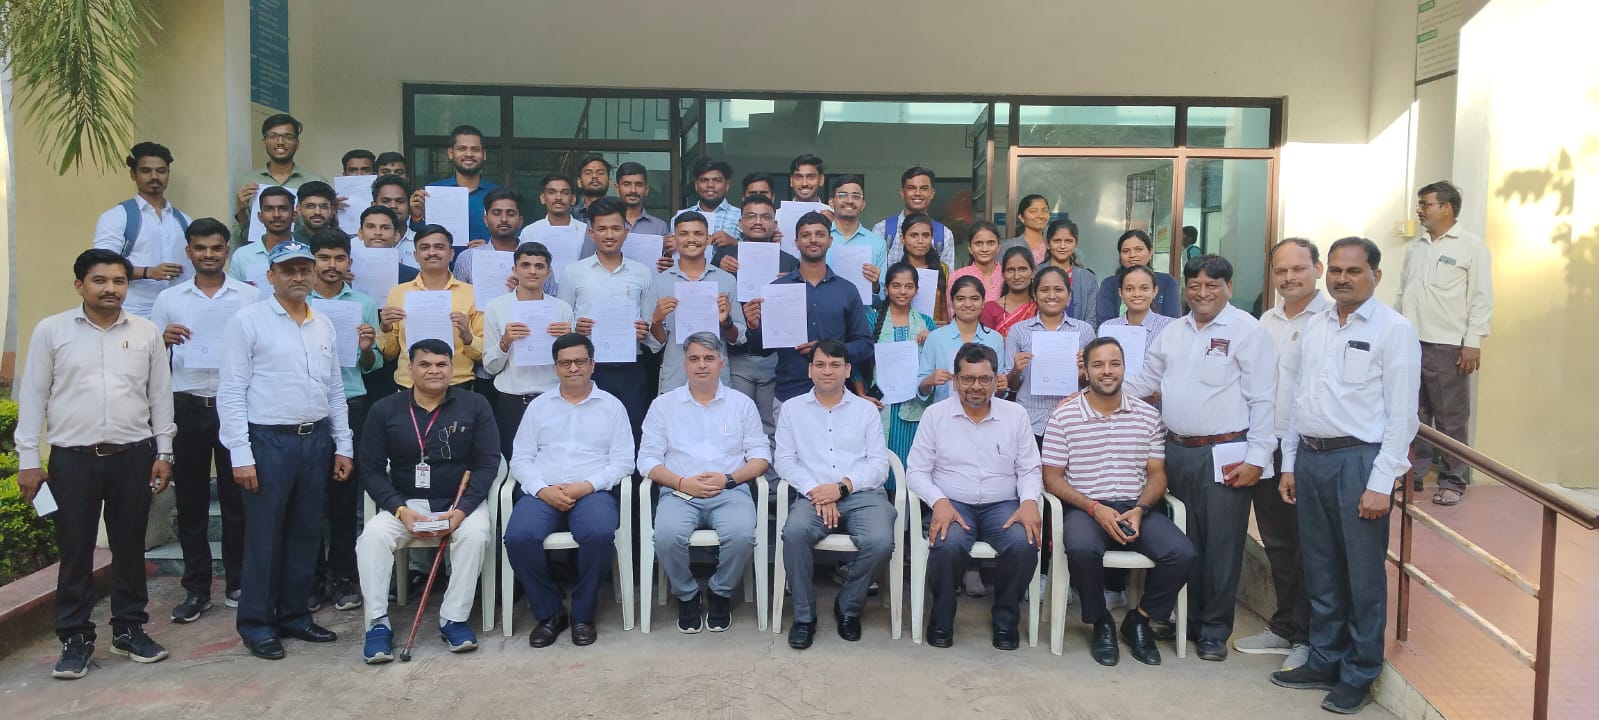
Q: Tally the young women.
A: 10